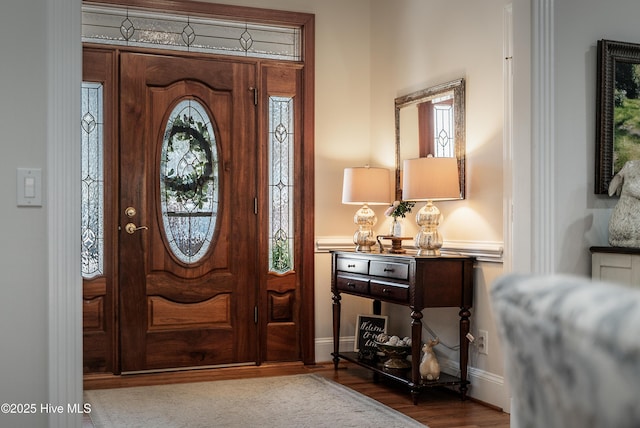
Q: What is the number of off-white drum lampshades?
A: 2